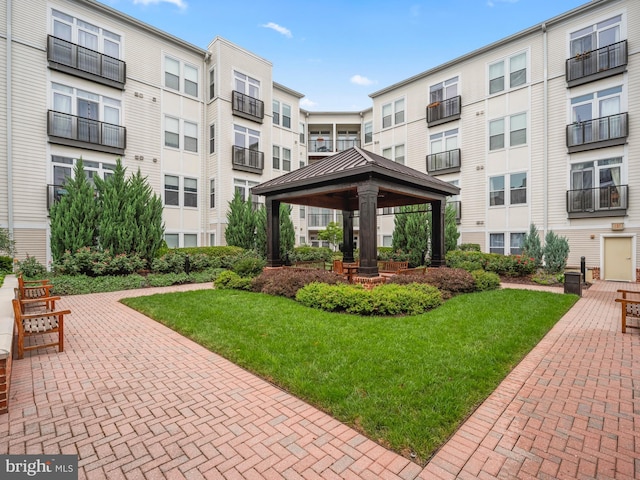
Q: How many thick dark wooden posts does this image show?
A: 4